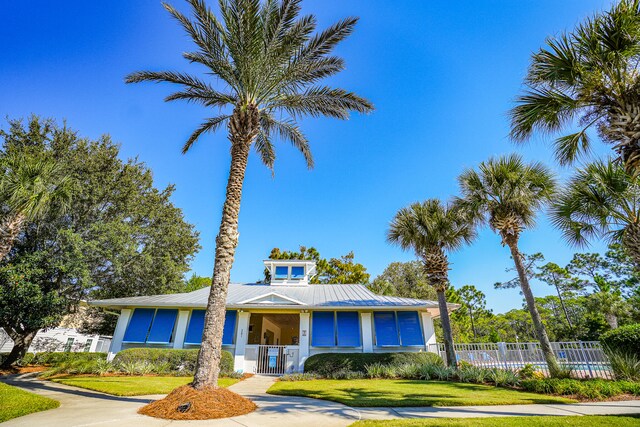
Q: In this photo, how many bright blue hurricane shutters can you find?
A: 8